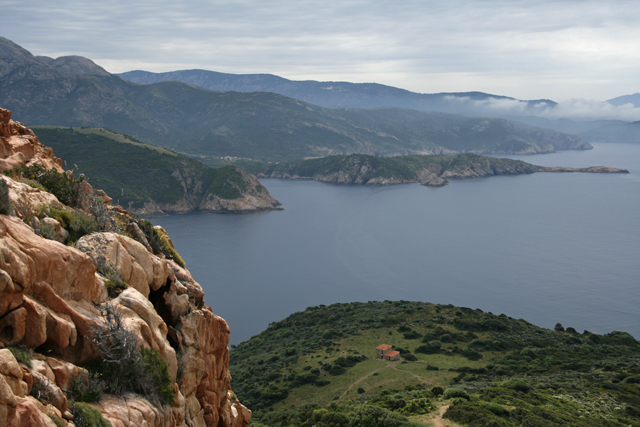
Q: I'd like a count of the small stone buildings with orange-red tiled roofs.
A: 2